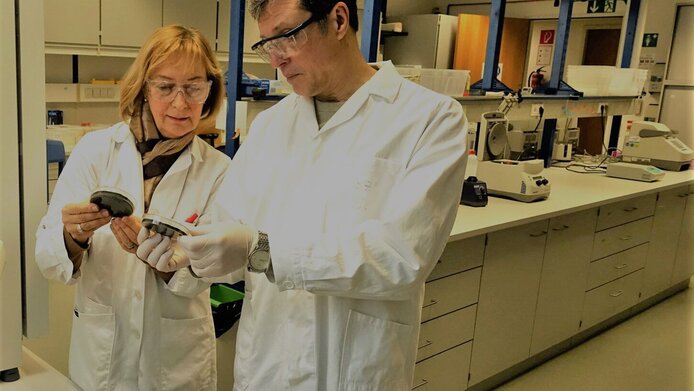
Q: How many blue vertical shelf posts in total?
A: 5